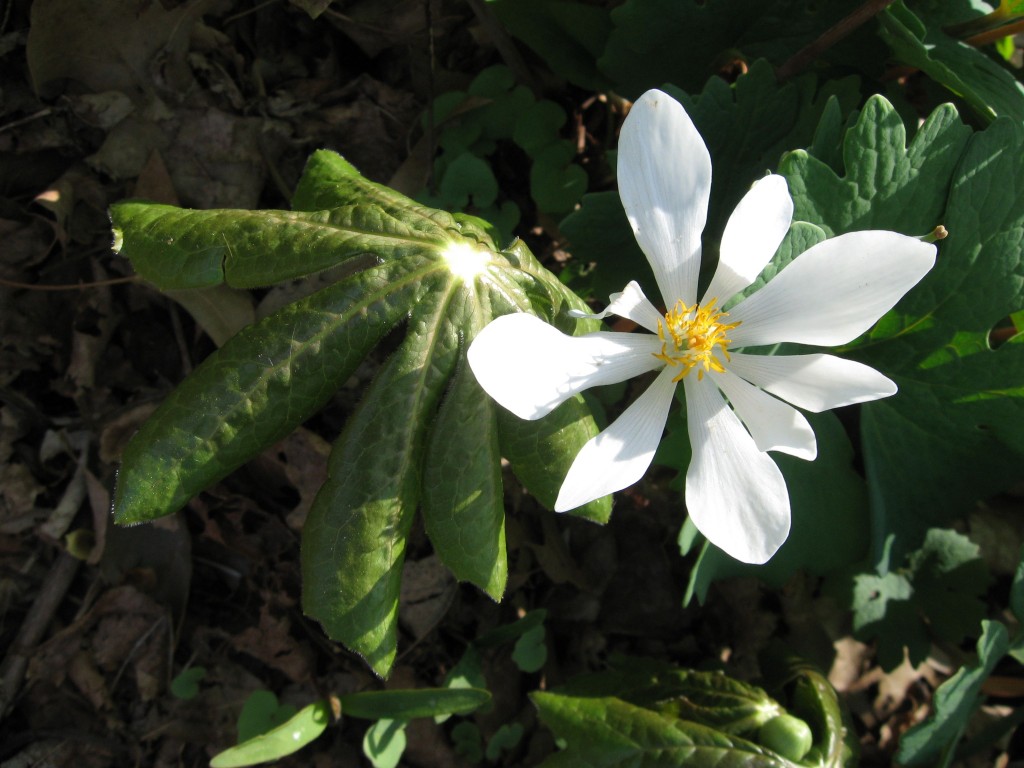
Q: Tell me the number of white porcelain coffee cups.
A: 0